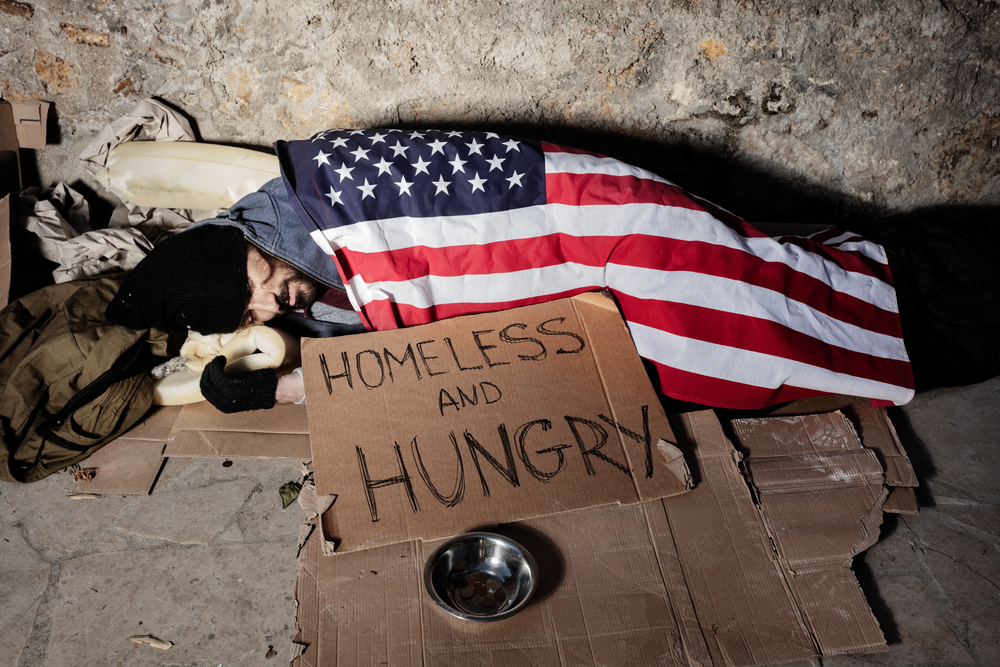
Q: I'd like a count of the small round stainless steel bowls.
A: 1